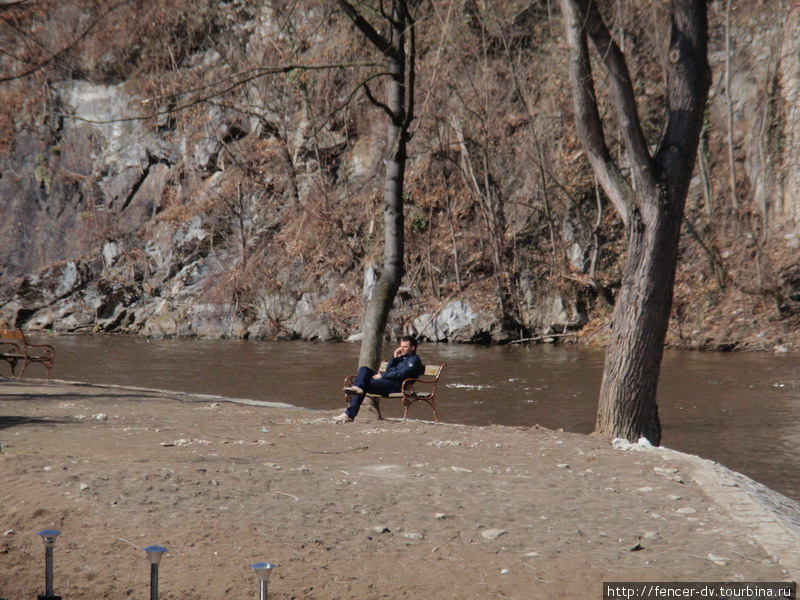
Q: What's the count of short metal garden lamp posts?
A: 3